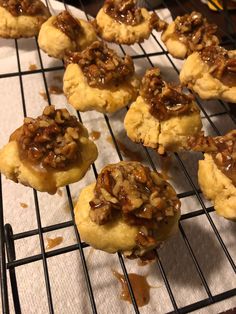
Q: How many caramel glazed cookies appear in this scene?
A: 10